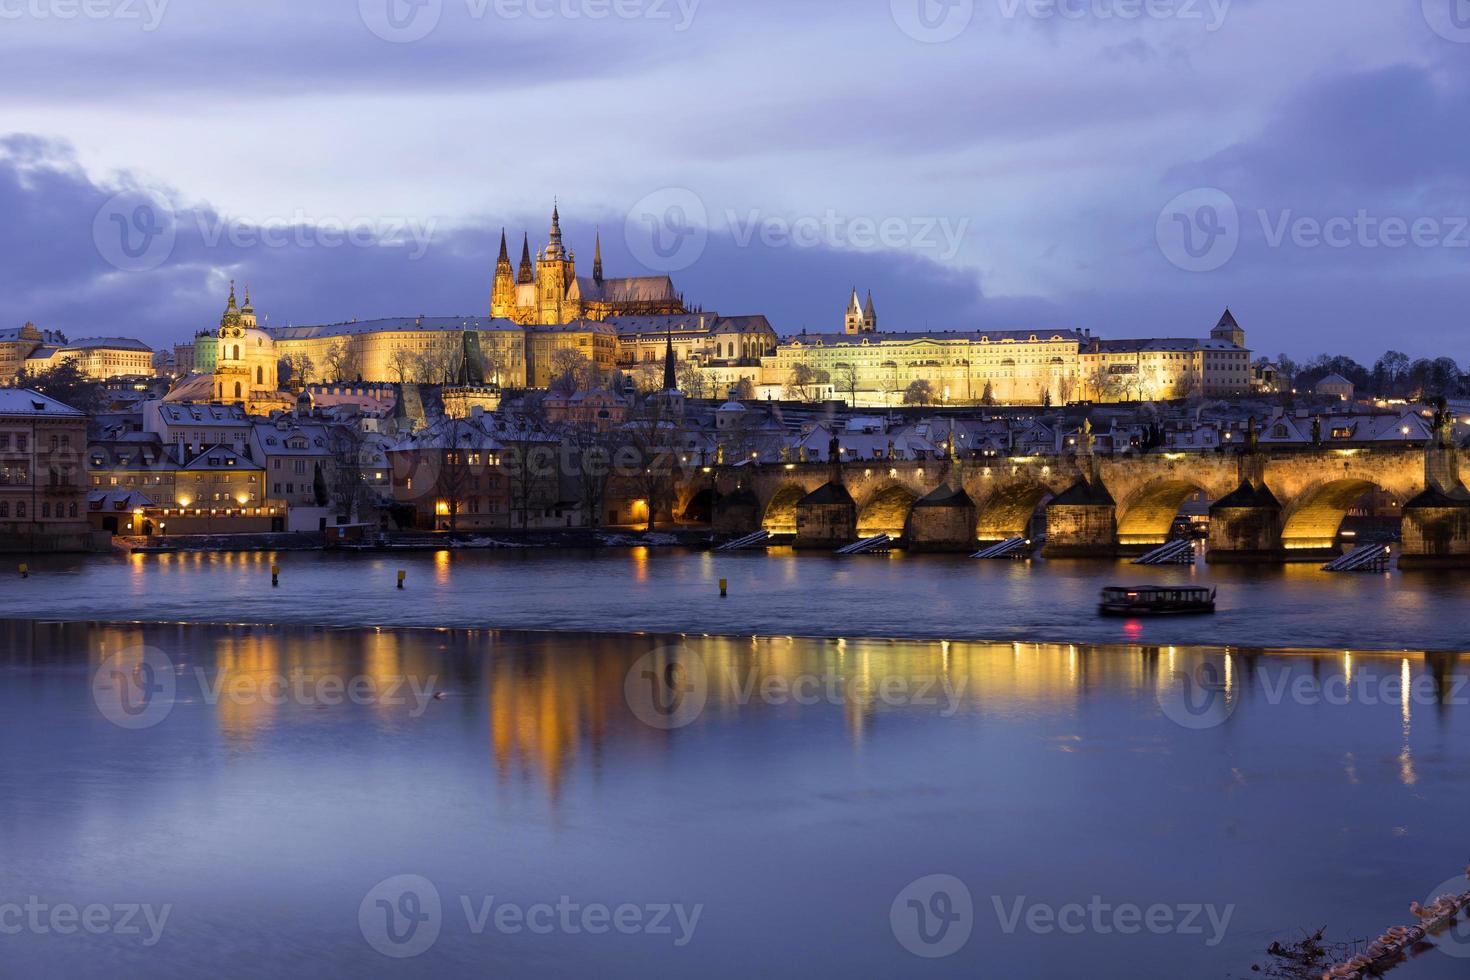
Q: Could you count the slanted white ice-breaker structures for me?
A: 5